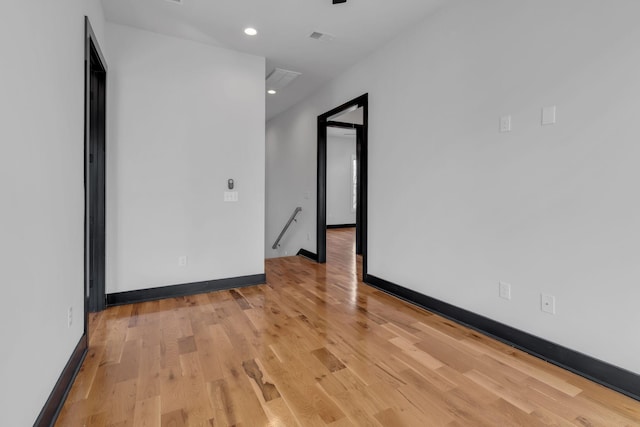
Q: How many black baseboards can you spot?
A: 5